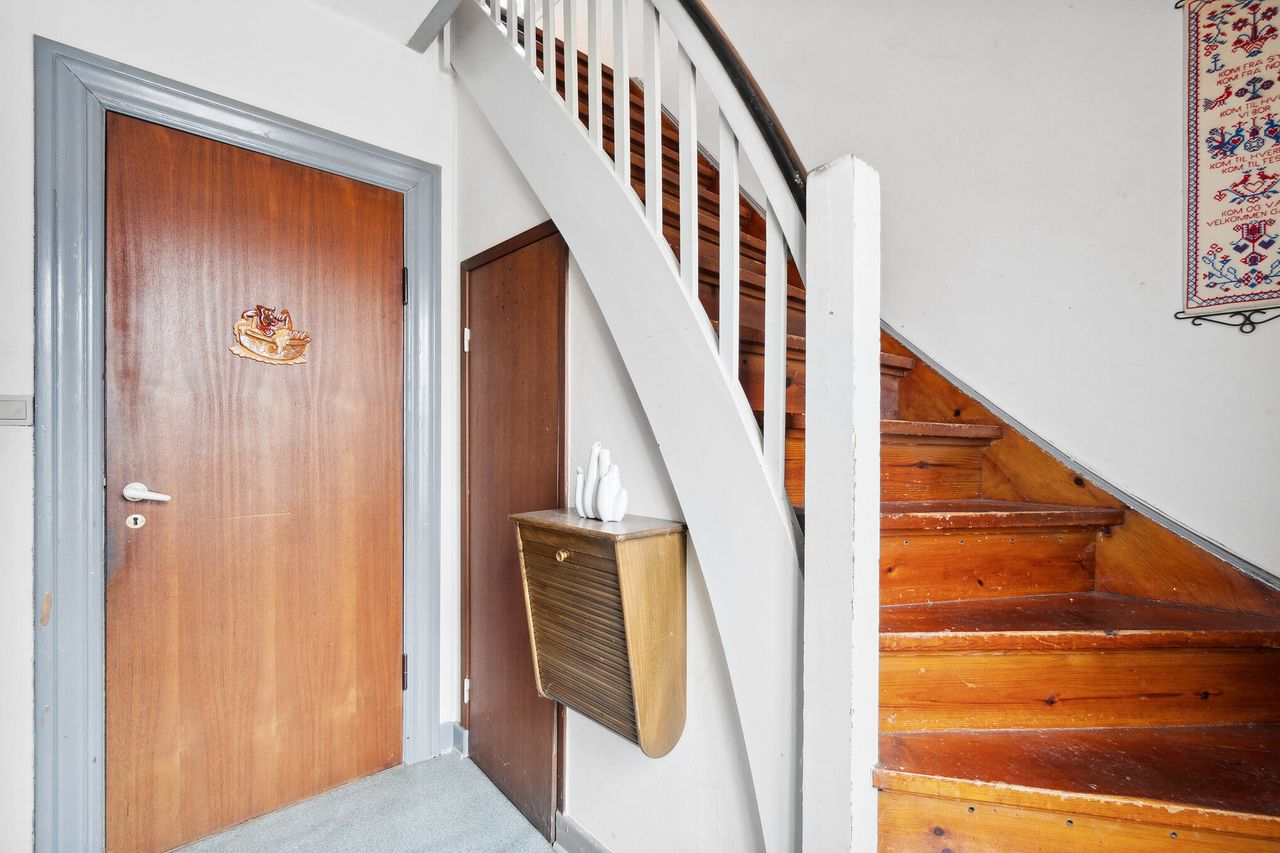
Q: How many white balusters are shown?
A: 12